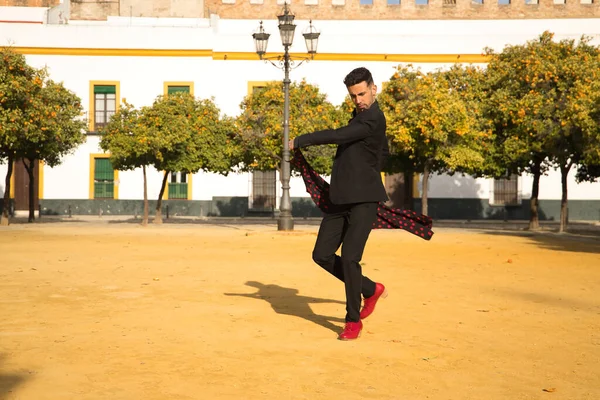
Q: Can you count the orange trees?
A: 8